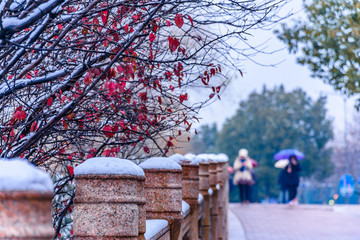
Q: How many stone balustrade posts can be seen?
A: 7